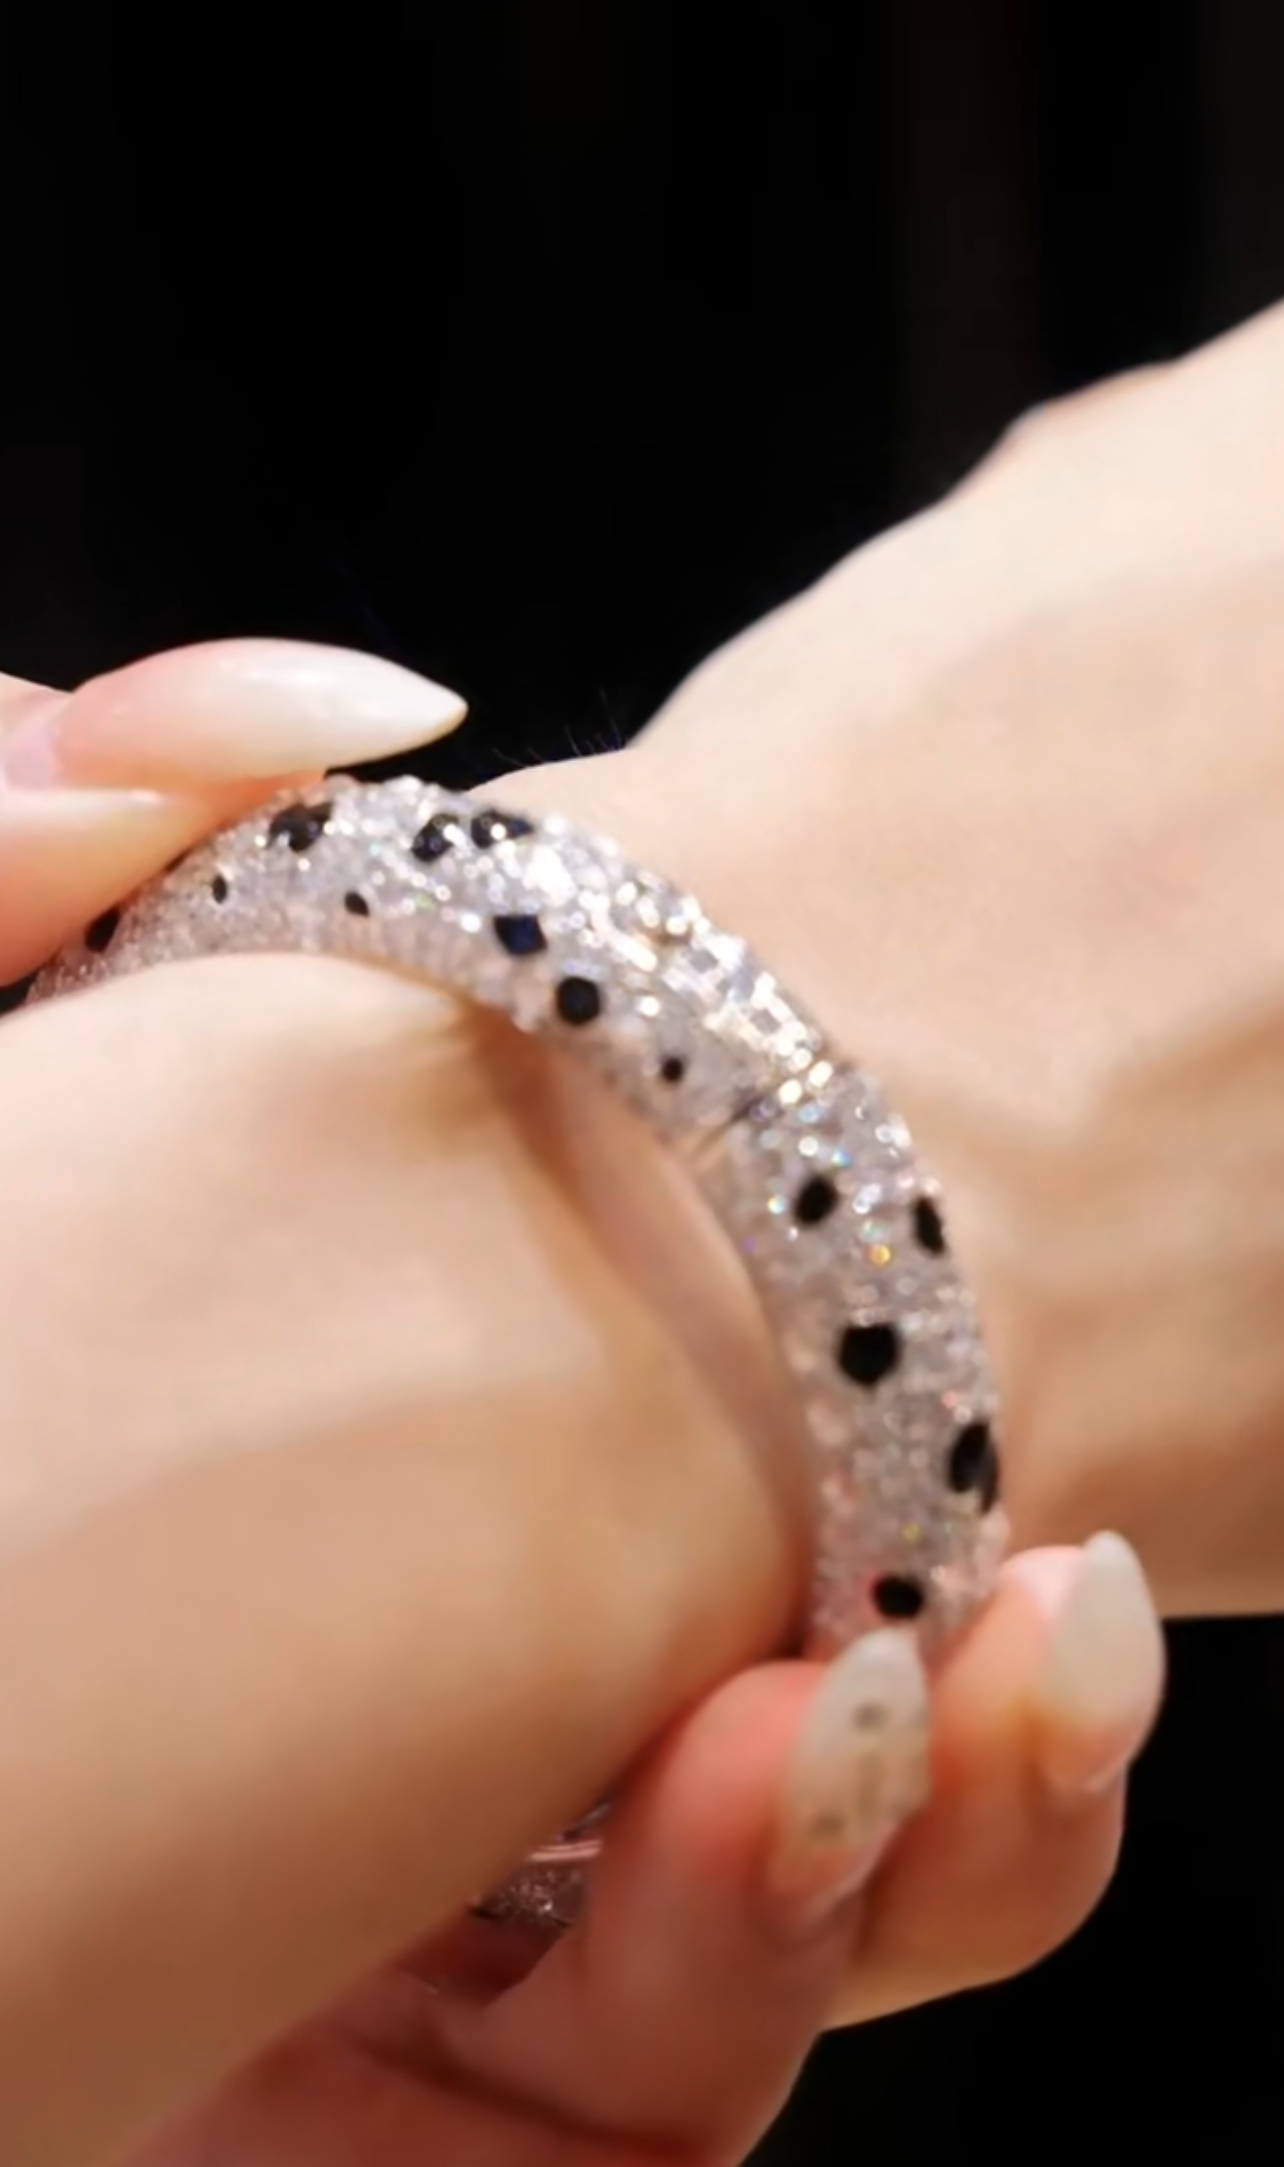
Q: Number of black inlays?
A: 14